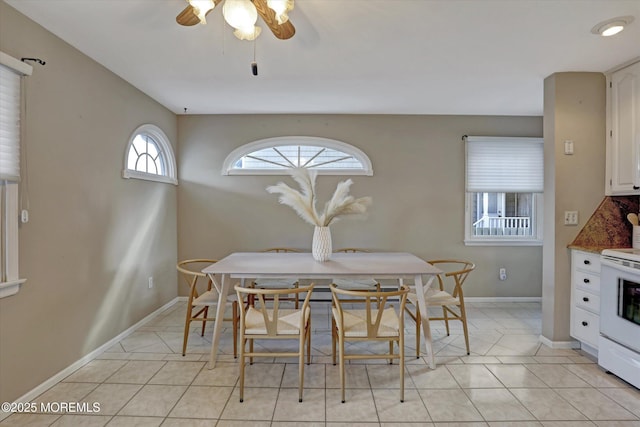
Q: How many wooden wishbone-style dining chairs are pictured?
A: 6